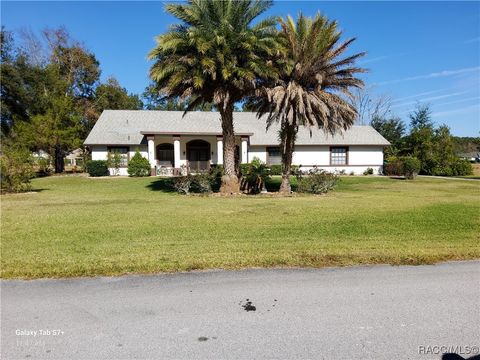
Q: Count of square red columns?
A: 0